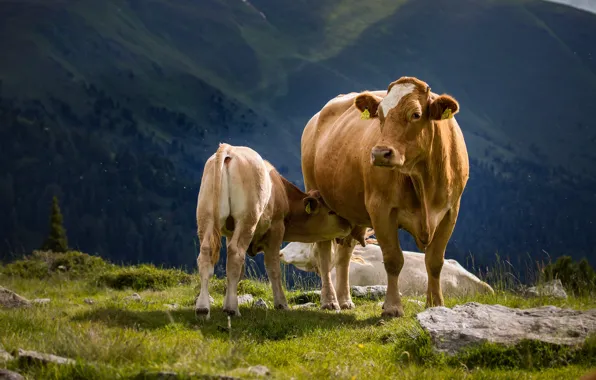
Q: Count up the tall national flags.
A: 0